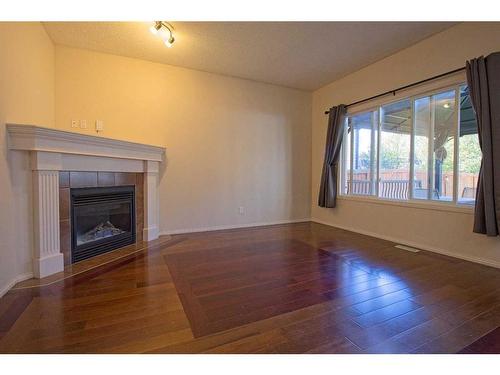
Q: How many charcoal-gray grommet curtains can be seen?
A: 2